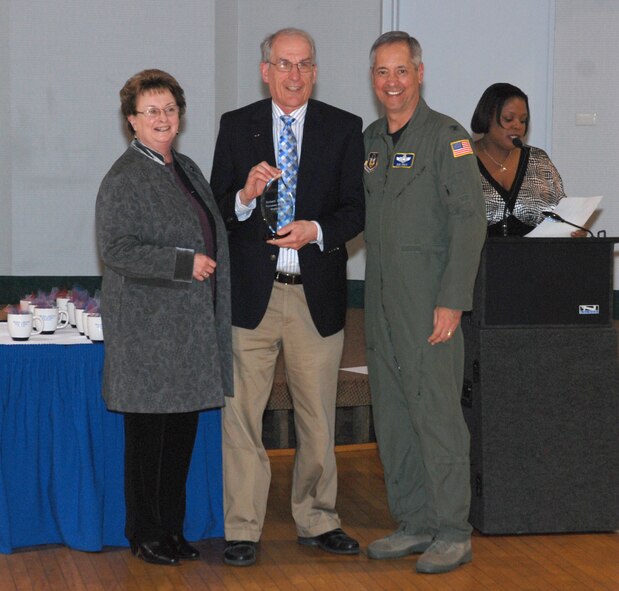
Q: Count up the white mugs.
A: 9